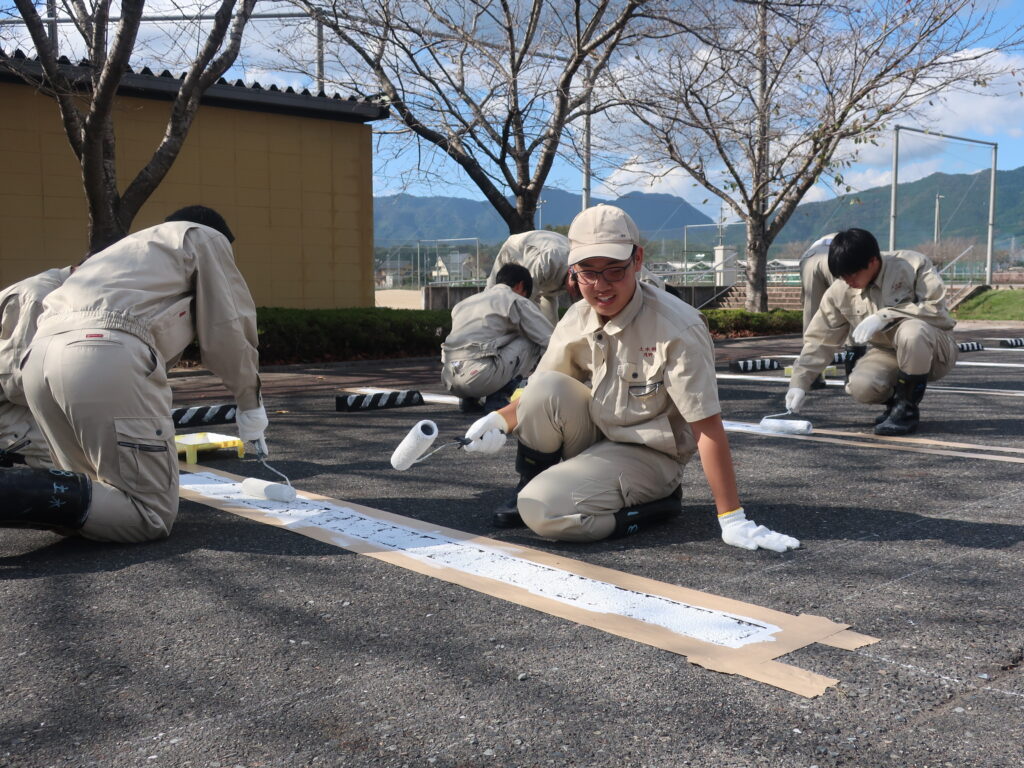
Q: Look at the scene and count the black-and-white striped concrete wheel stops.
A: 6